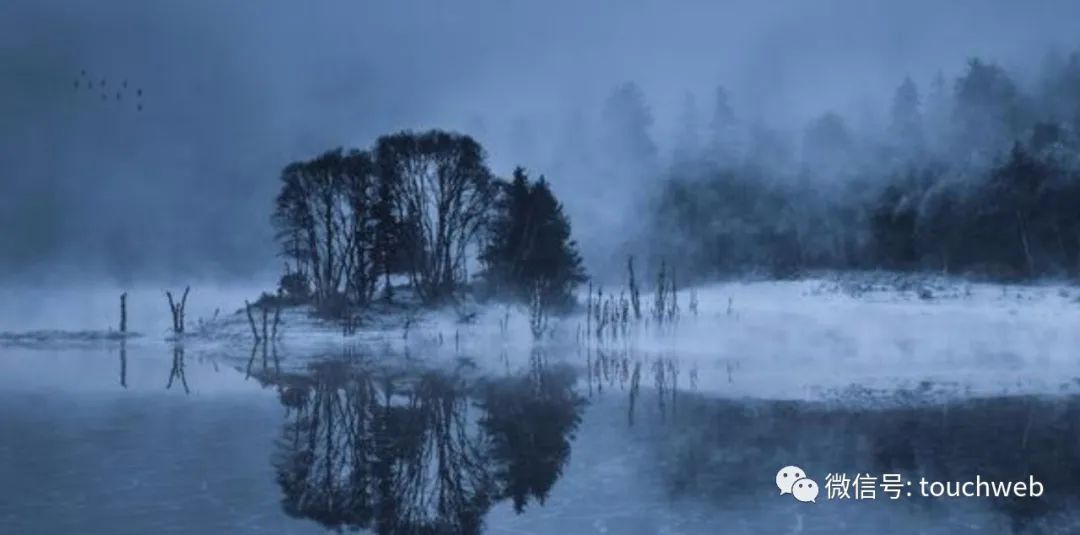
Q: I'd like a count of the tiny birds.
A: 9